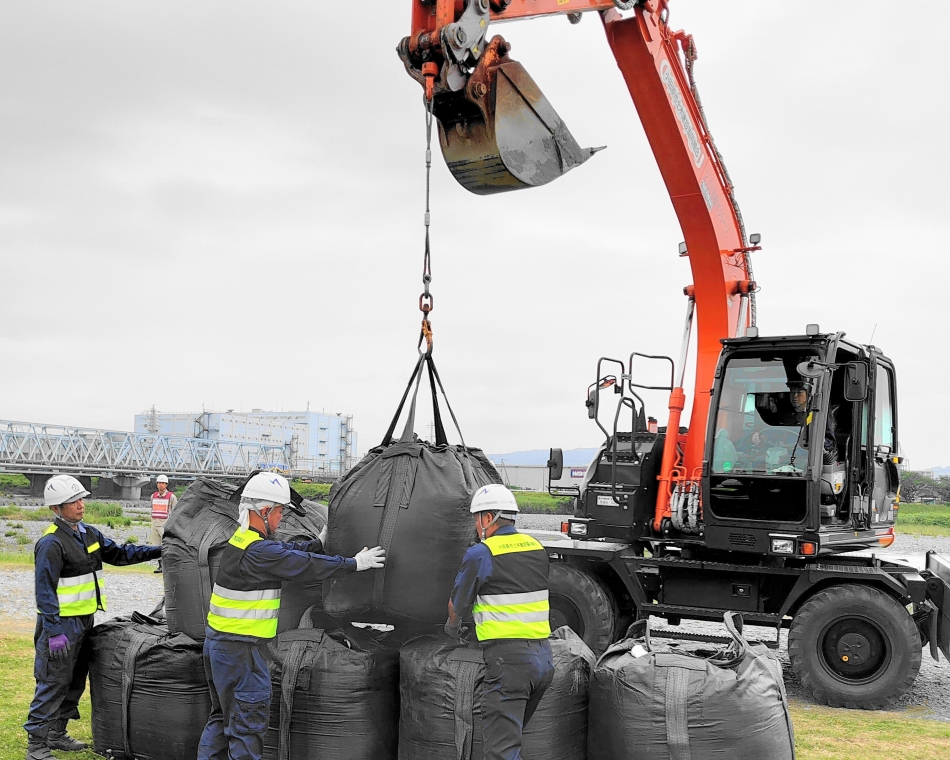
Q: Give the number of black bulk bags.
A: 6